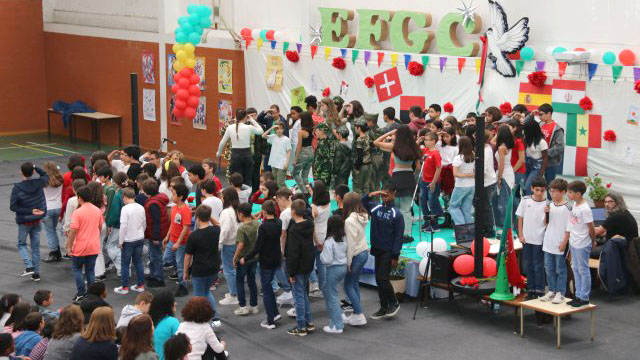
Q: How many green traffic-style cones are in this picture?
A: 1